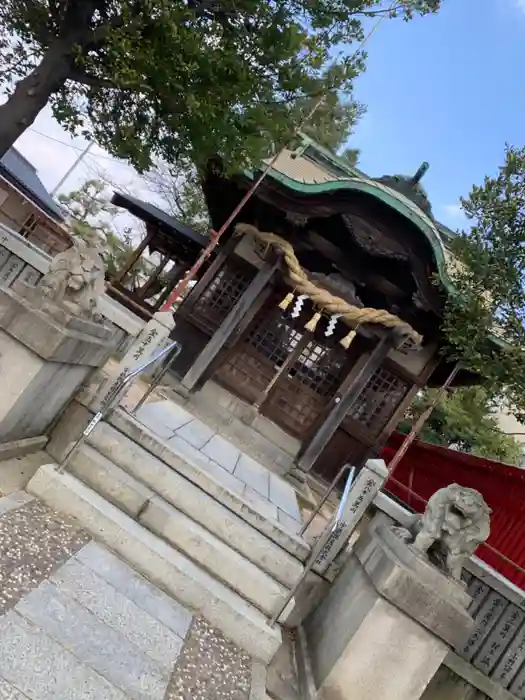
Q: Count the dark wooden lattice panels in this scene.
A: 4